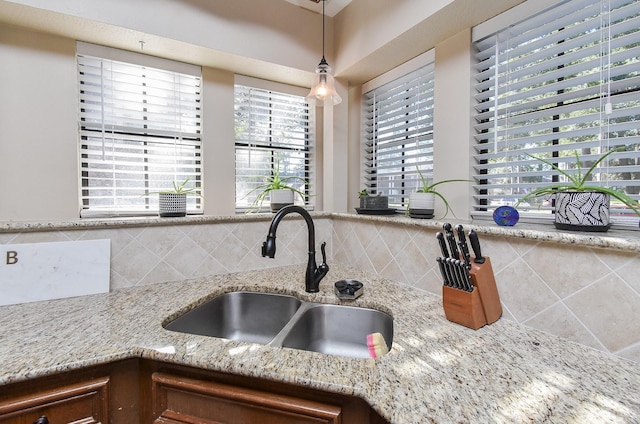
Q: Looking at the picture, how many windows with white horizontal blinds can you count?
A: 4